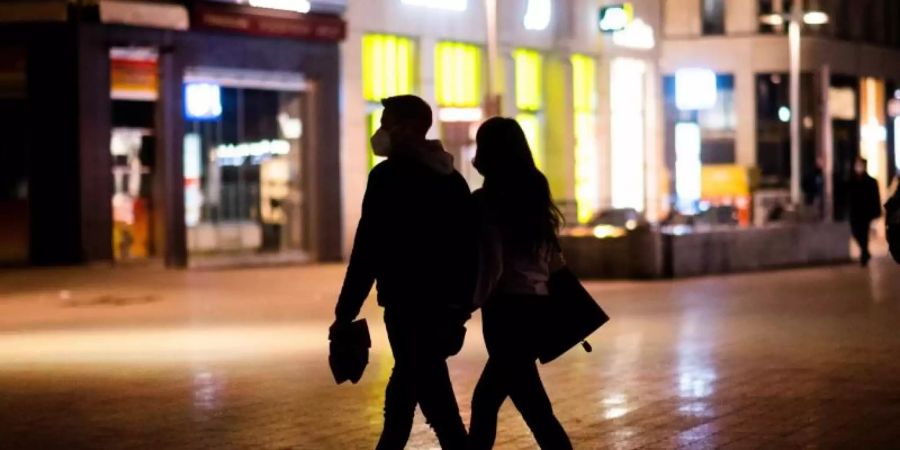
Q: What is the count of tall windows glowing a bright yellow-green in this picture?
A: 4